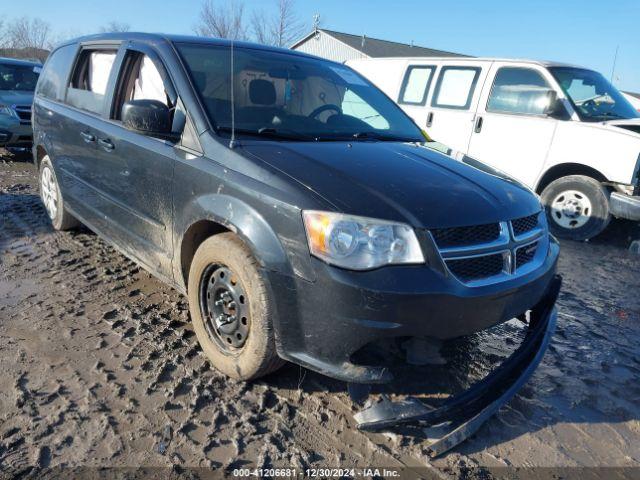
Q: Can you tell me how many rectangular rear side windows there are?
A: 2